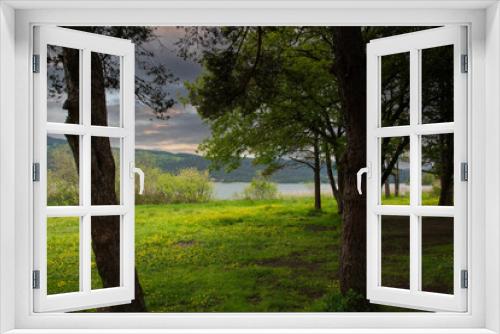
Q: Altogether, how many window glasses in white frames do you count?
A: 12